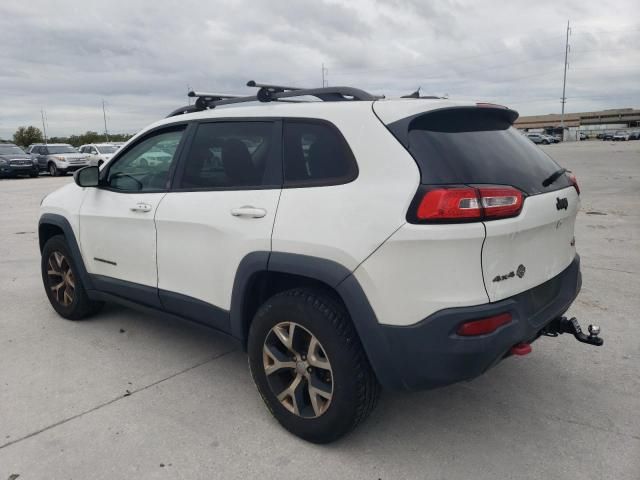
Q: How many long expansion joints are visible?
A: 1